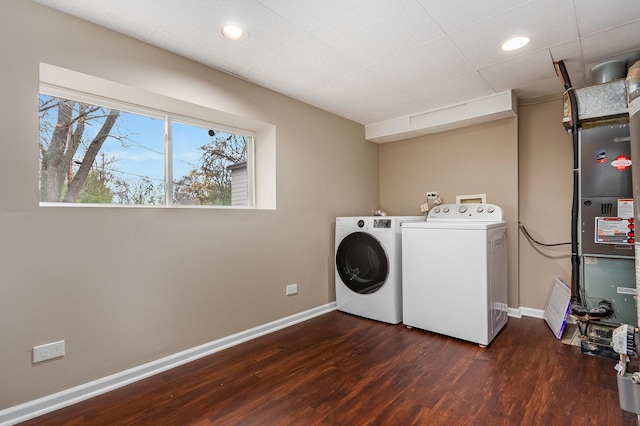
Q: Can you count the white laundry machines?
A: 2